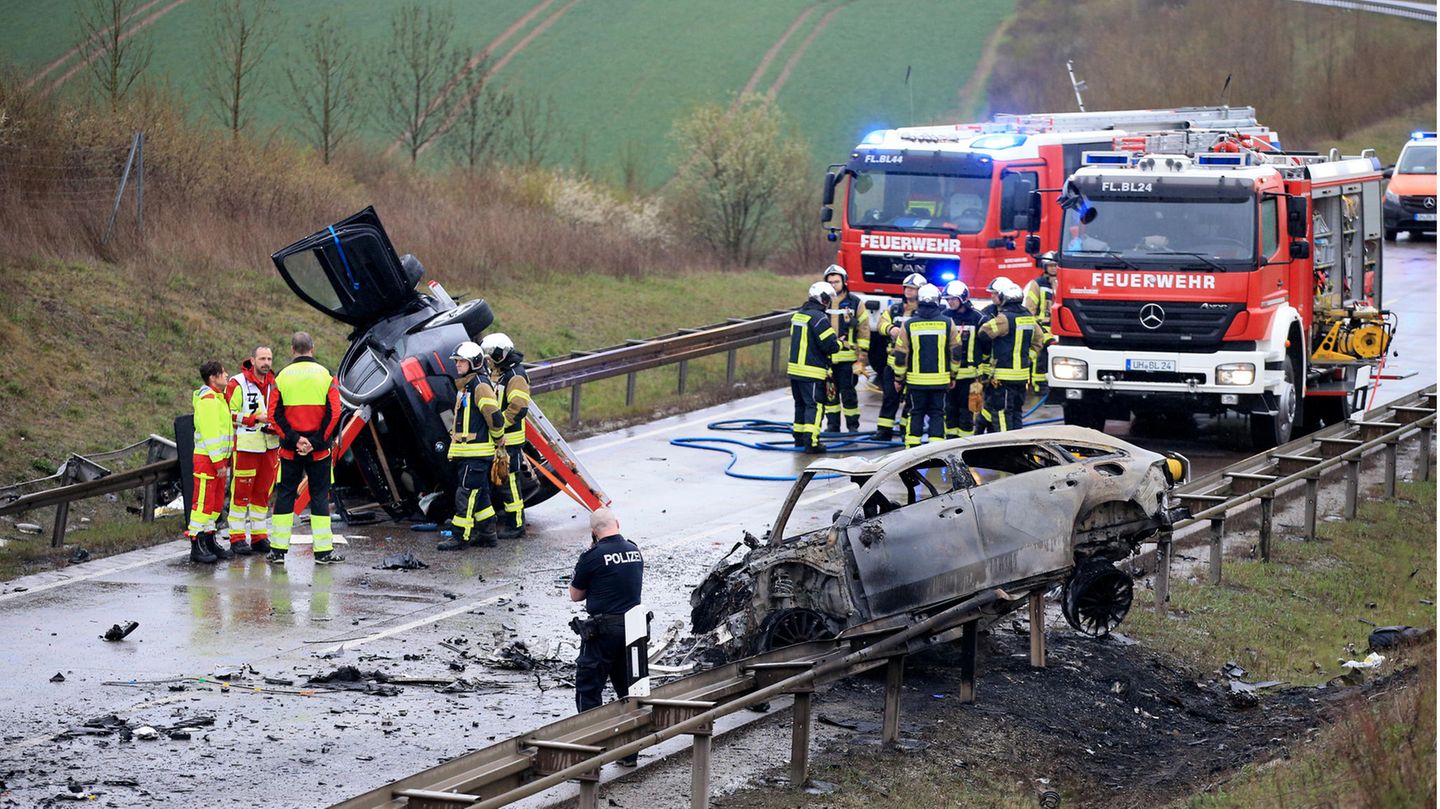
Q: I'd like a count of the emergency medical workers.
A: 3